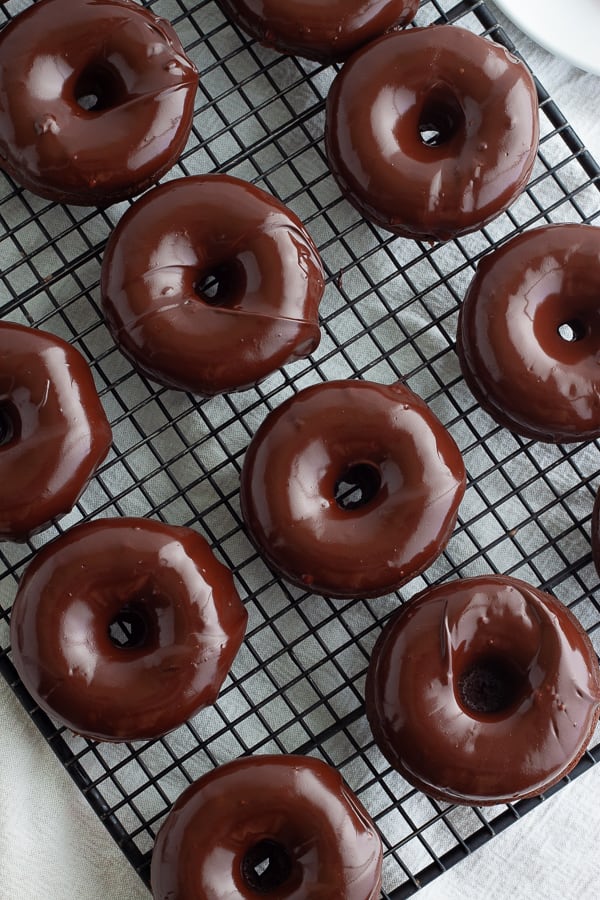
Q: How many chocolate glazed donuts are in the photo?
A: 11